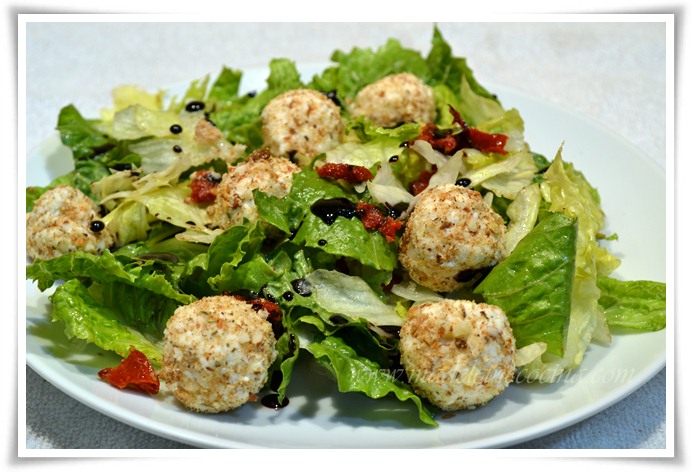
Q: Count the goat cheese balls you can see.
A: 7